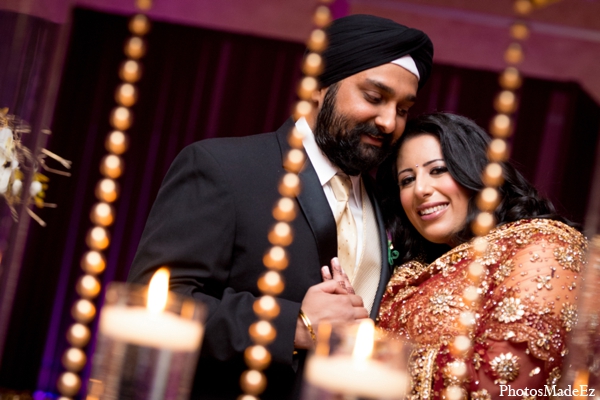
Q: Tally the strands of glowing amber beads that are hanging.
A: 3